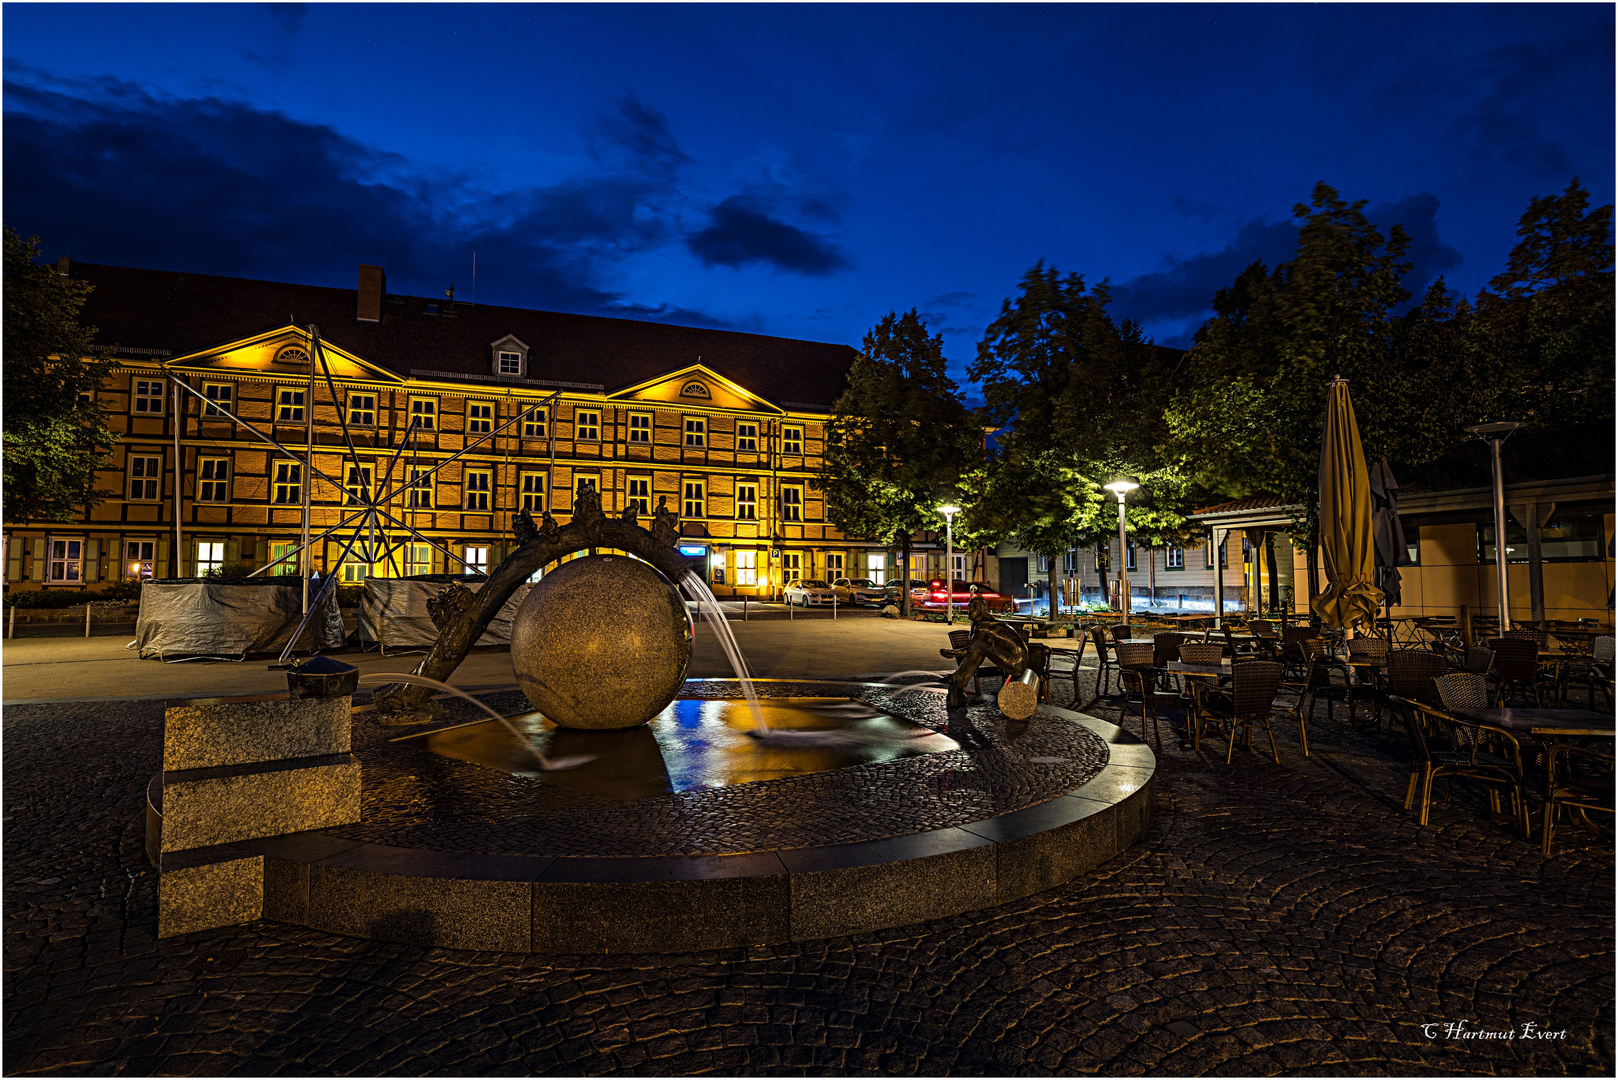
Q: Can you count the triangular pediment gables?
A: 2